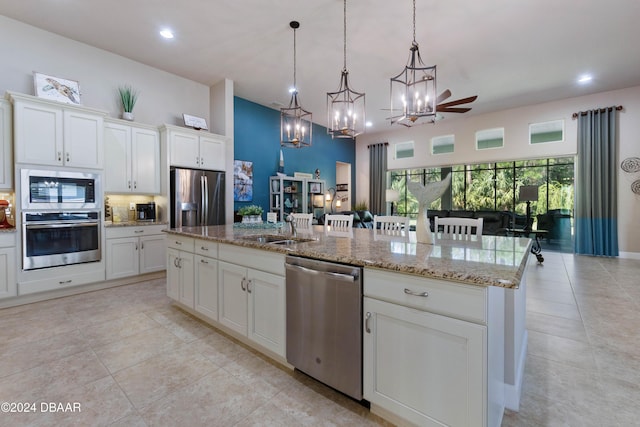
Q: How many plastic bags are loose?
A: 0